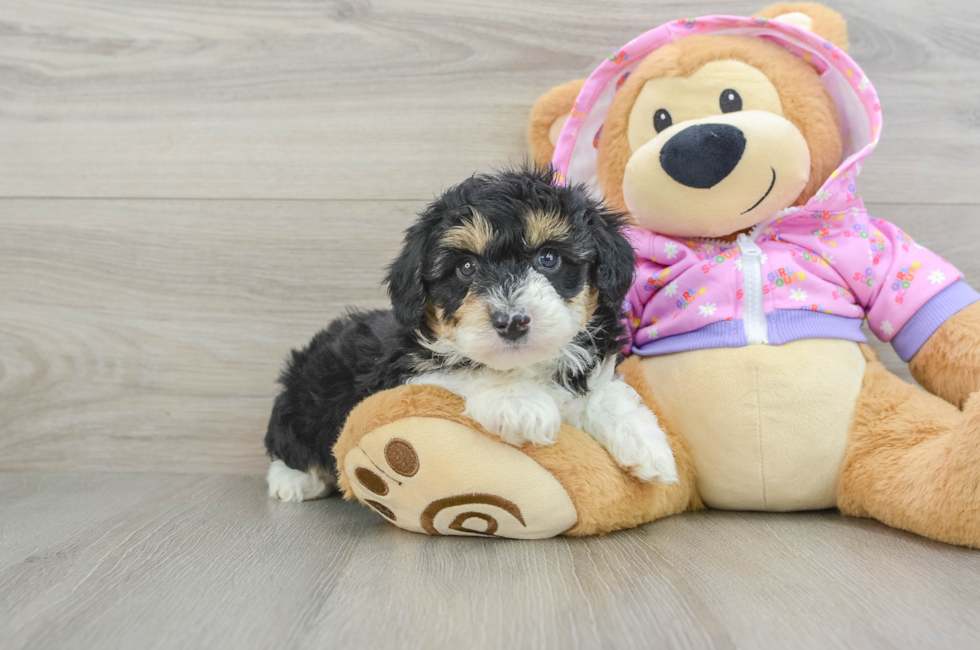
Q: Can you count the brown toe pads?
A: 3